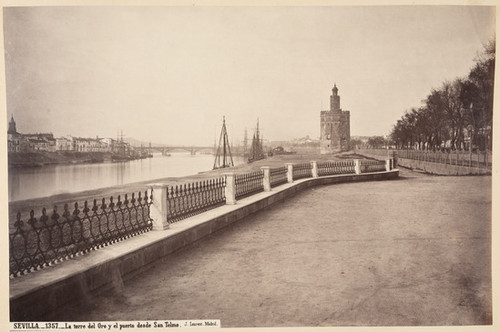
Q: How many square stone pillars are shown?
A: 7